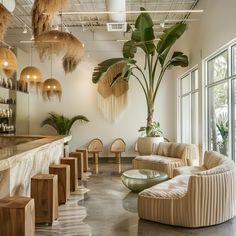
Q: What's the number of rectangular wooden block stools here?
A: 6